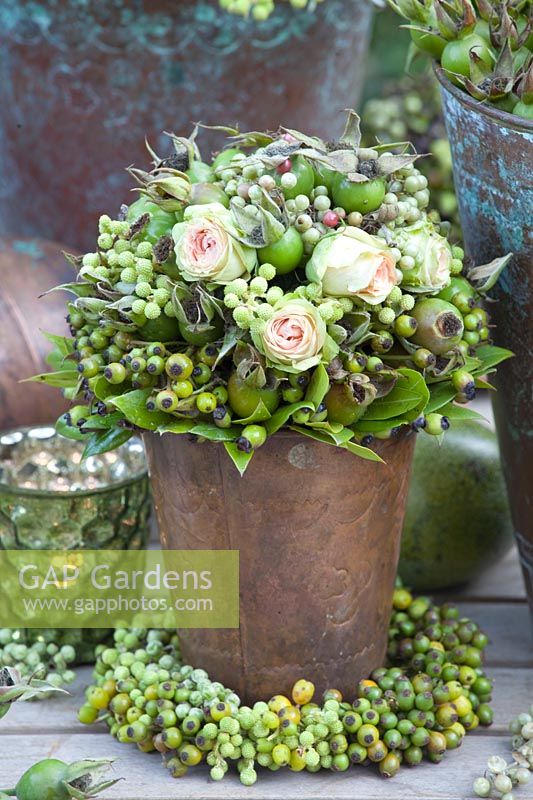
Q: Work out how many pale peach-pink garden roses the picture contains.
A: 4